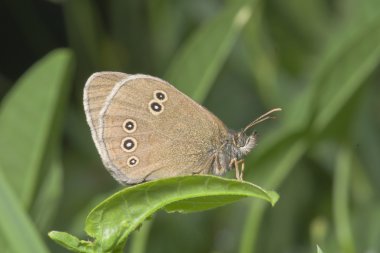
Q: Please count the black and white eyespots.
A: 5